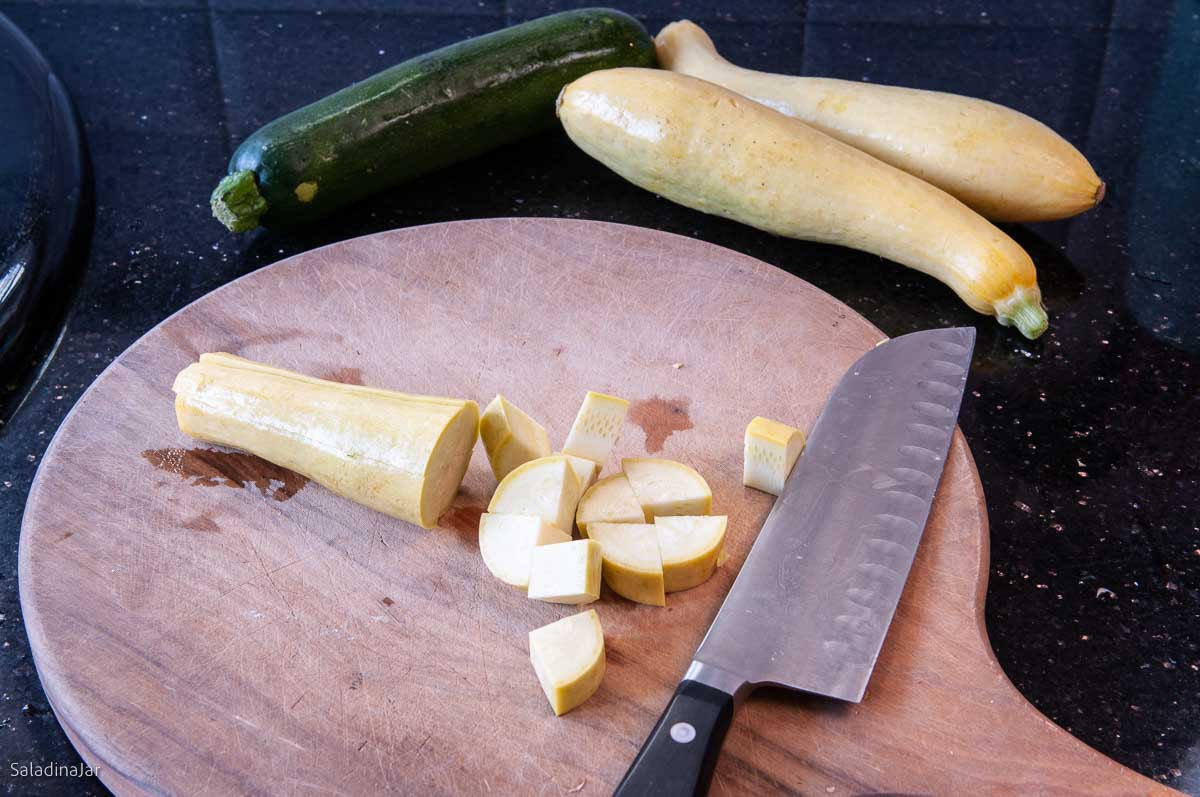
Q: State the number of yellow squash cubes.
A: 12